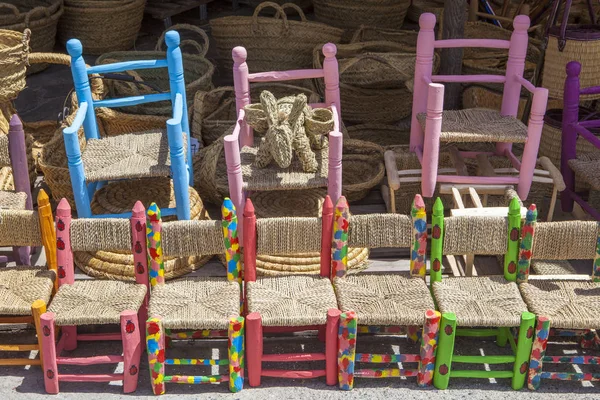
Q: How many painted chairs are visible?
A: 12